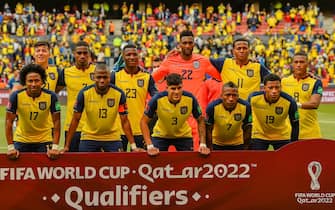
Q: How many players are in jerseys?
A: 11